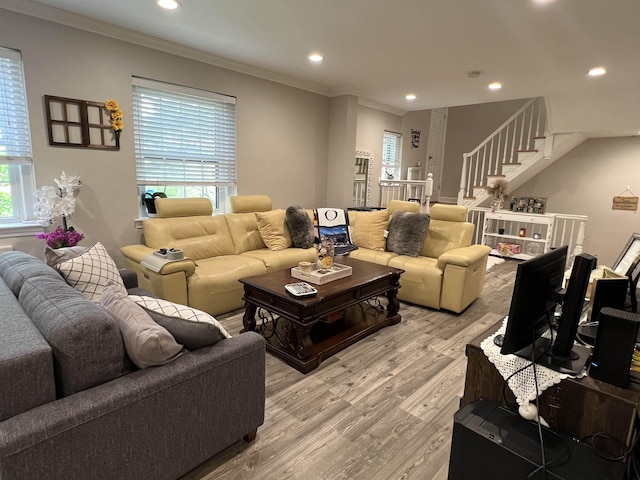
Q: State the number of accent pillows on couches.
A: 8